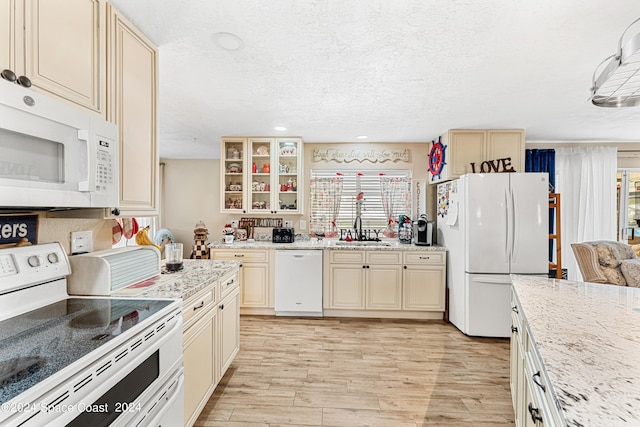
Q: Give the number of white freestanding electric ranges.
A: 1